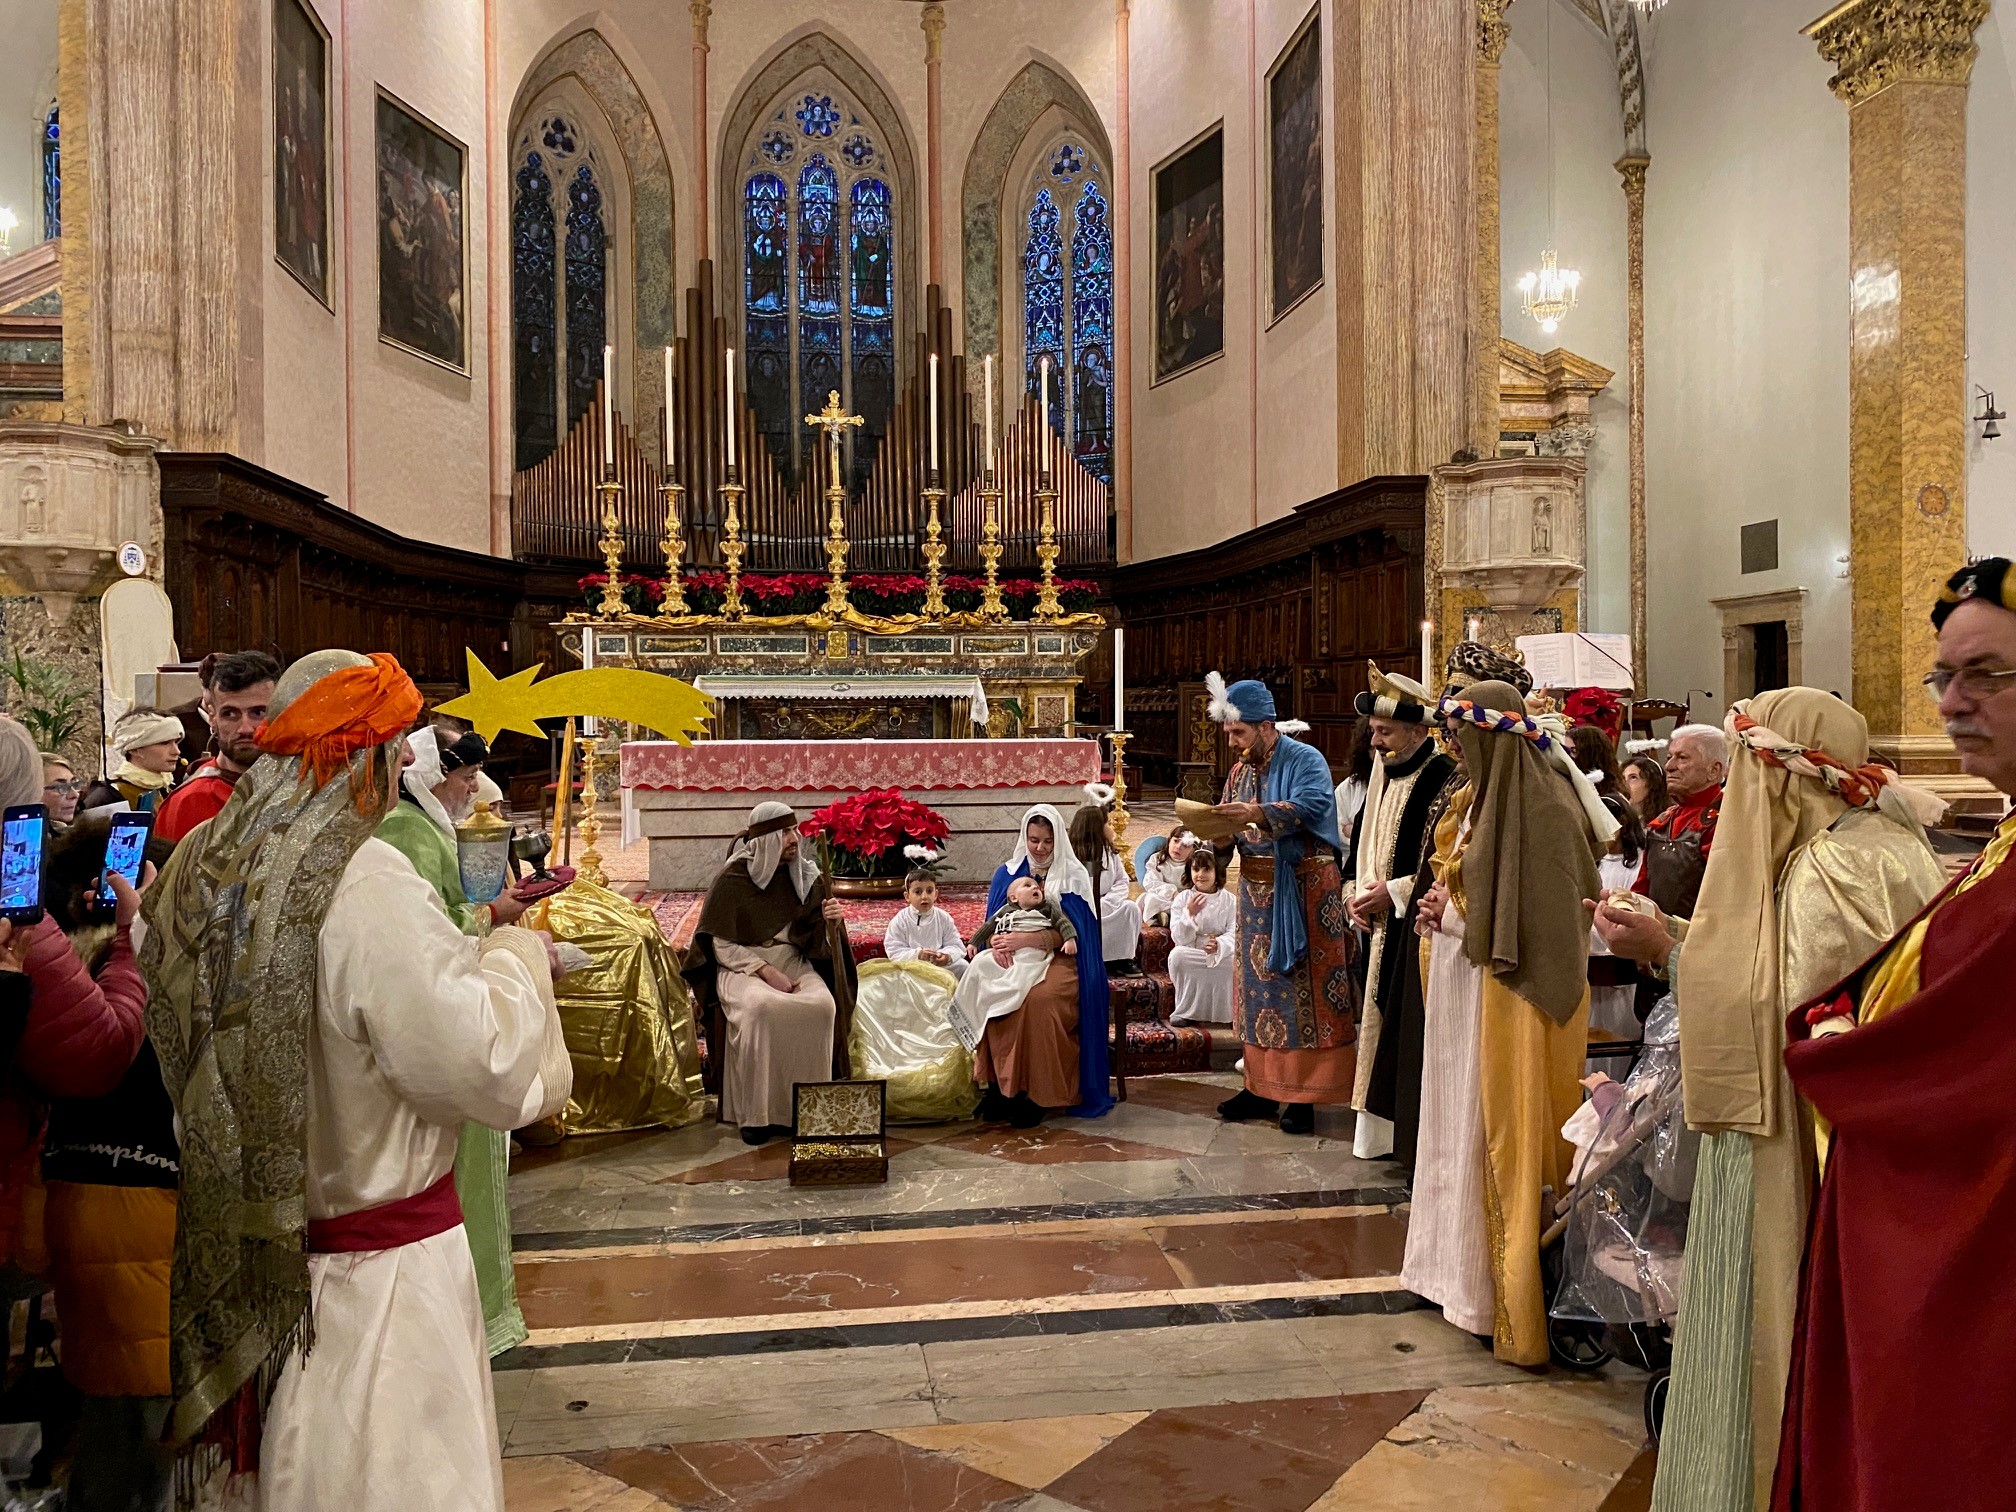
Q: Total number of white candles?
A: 10